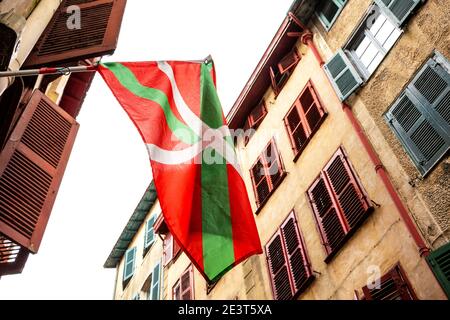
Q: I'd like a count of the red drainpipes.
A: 1